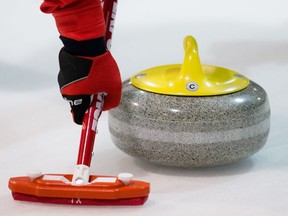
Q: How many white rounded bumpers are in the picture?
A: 2